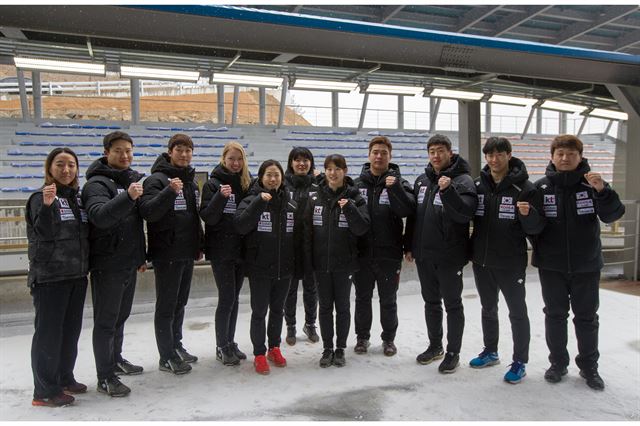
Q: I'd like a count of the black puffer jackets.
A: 11